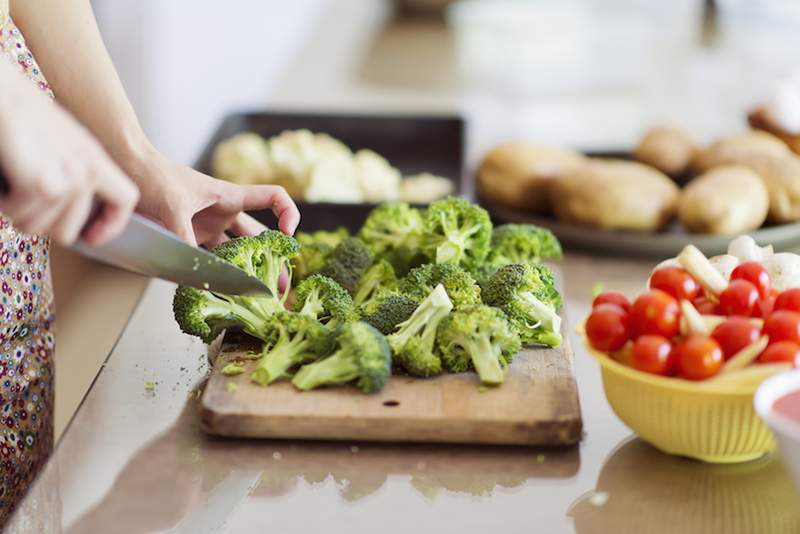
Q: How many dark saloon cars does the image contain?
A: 0